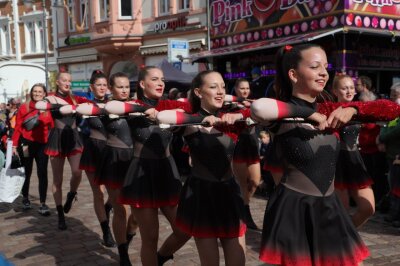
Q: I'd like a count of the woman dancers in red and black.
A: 8